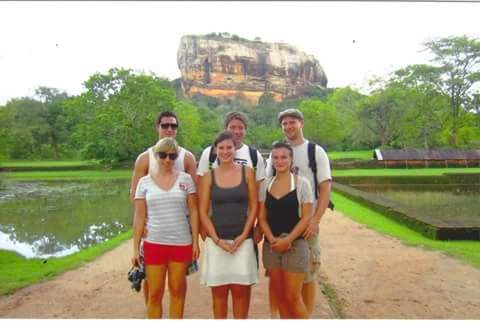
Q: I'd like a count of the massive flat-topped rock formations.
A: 1